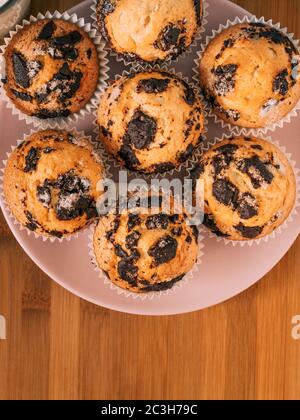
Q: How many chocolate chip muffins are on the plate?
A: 7